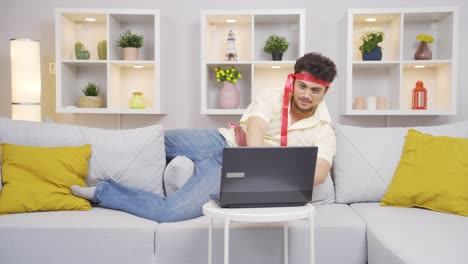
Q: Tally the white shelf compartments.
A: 12